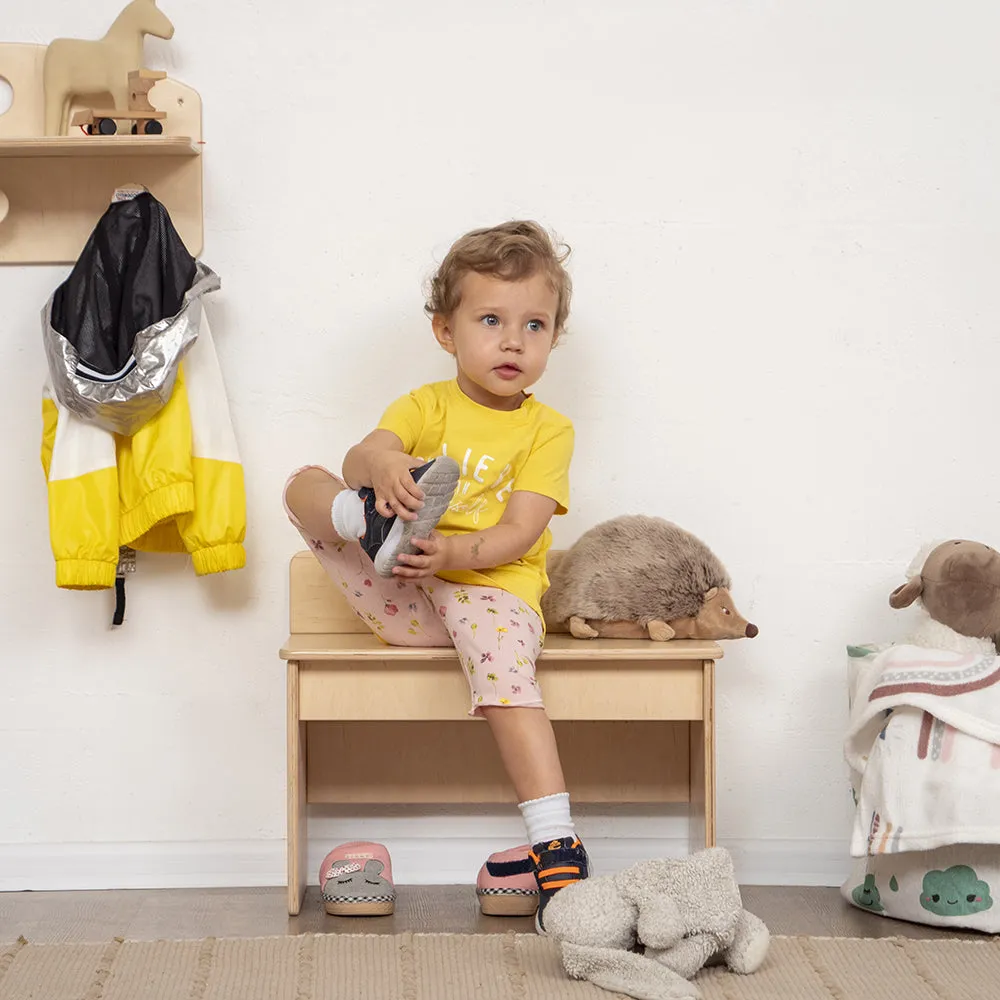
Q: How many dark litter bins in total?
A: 0